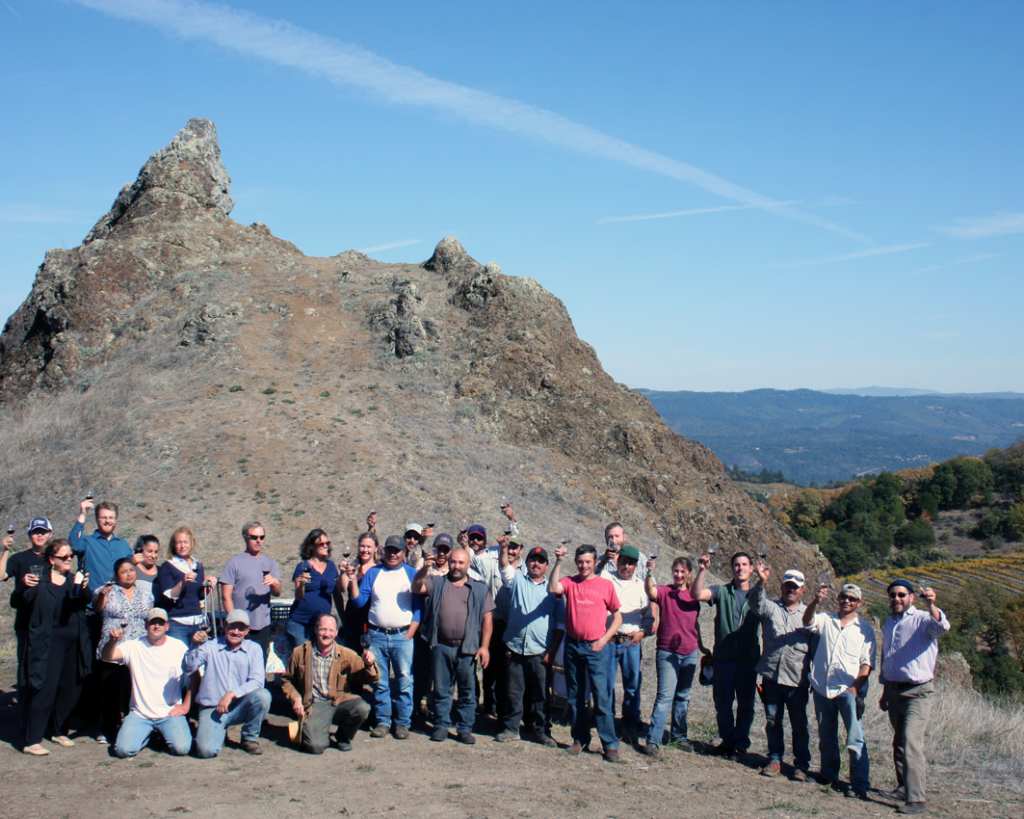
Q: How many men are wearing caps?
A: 13